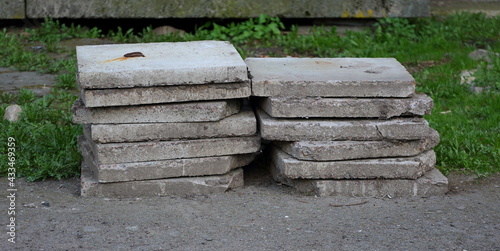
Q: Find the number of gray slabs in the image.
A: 13